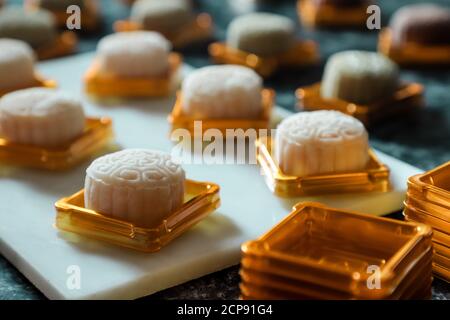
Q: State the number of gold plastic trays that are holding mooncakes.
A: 13